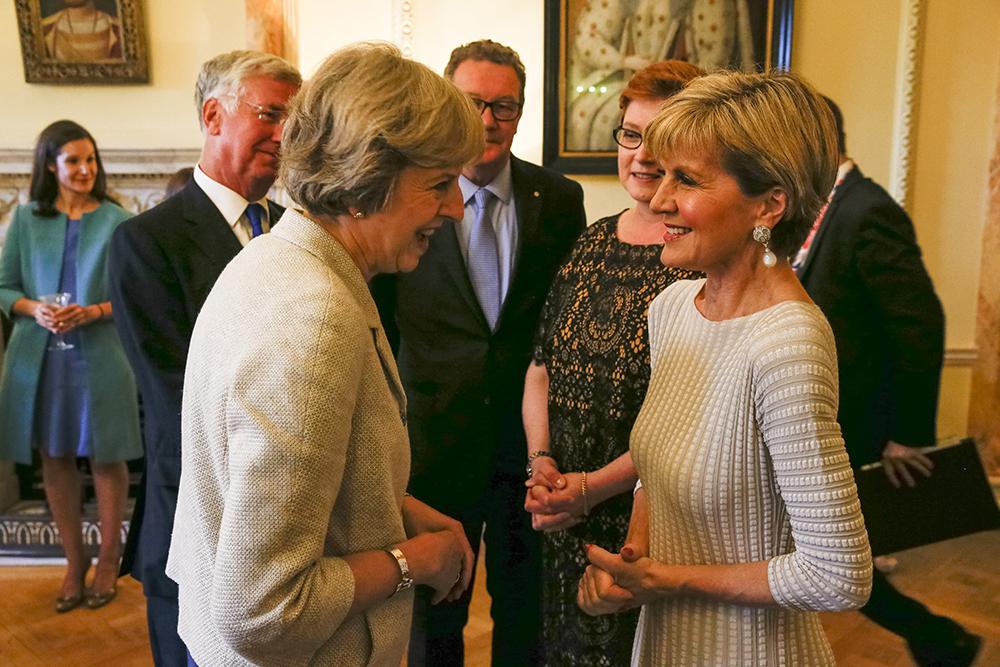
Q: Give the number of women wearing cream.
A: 2